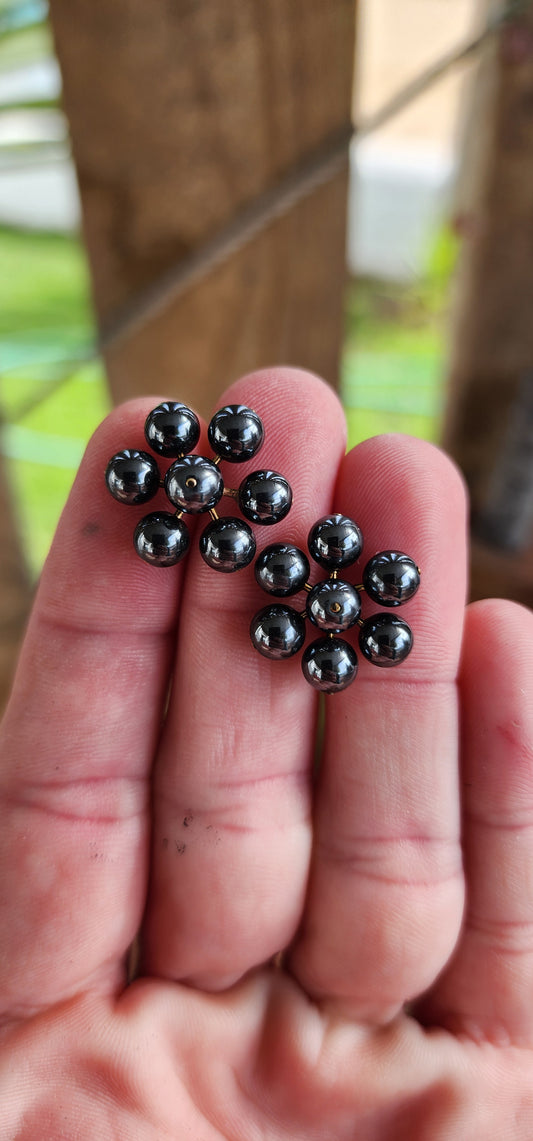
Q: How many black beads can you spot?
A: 14